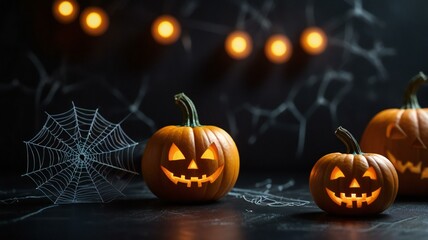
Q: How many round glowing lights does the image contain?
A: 6